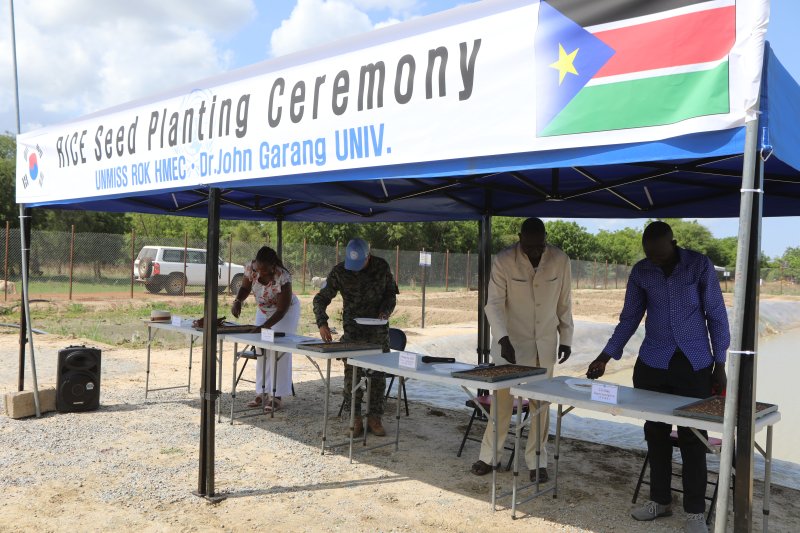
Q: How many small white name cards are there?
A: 4